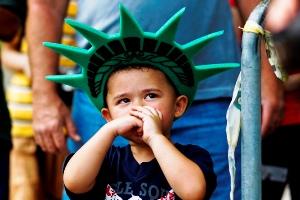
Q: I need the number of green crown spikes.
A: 7